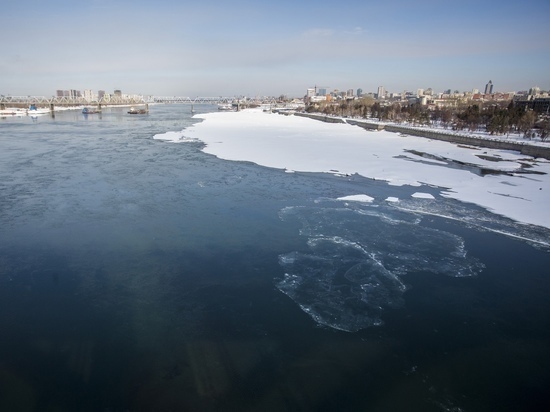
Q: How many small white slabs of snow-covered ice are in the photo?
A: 3